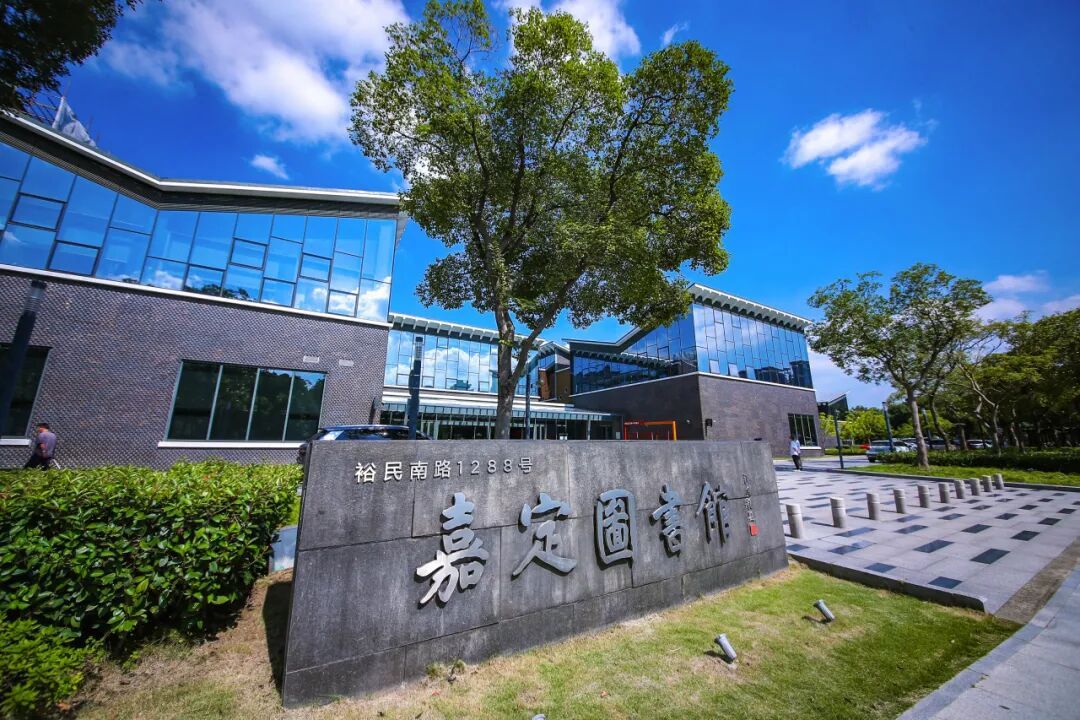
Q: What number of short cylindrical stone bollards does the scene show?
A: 10